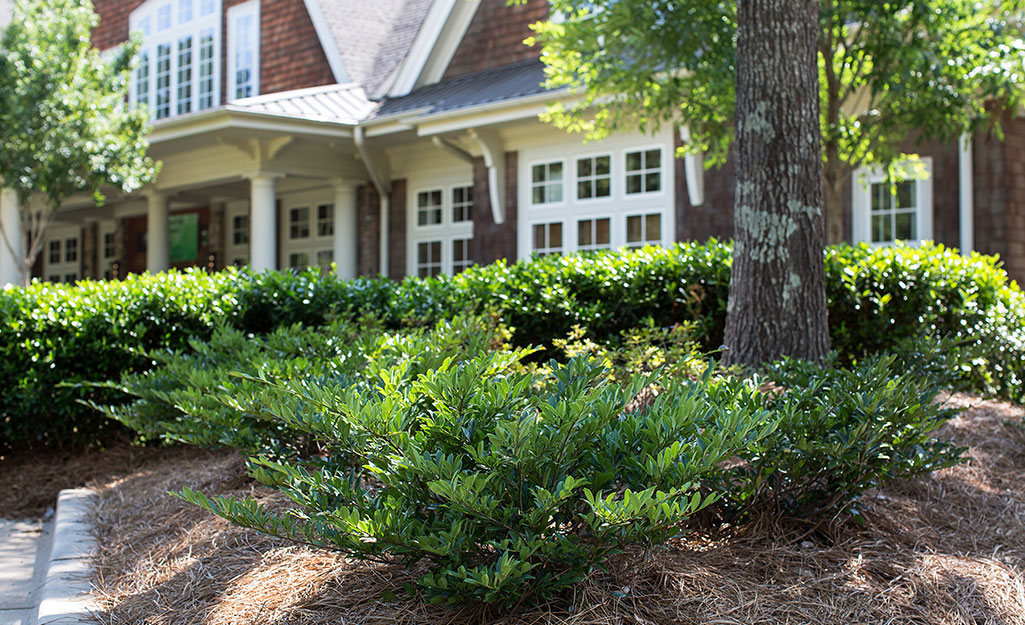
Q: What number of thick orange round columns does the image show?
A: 0